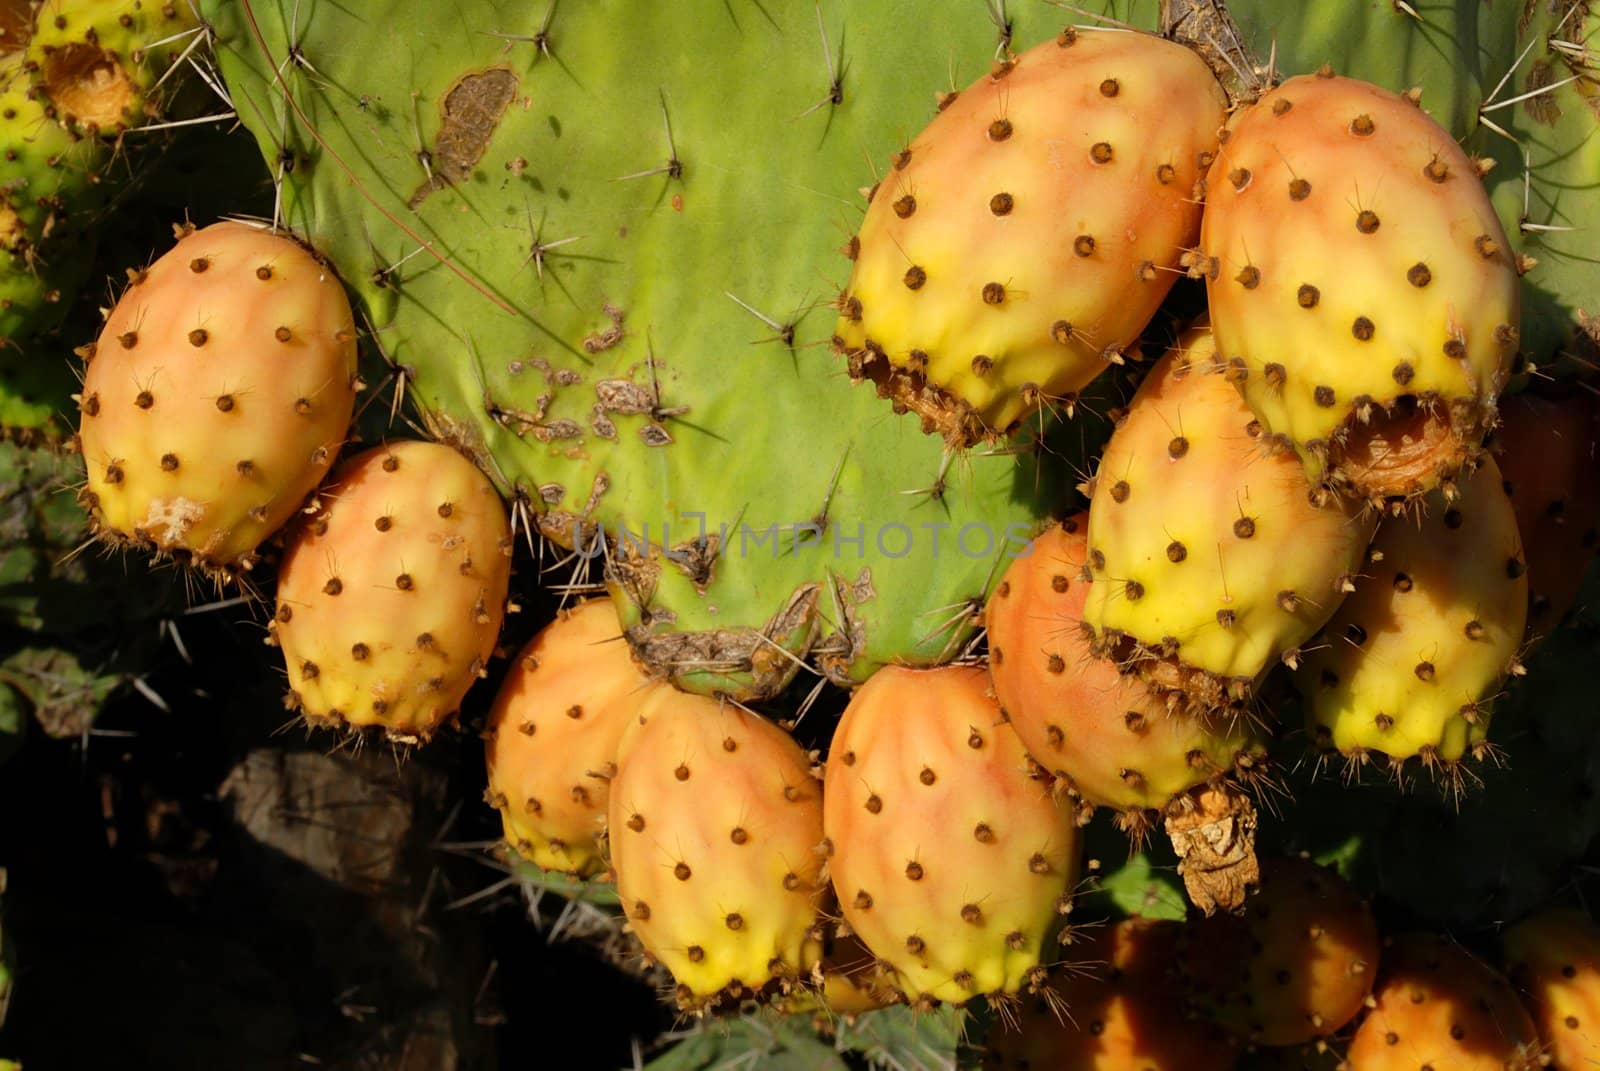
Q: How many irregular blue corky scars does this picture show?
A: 0